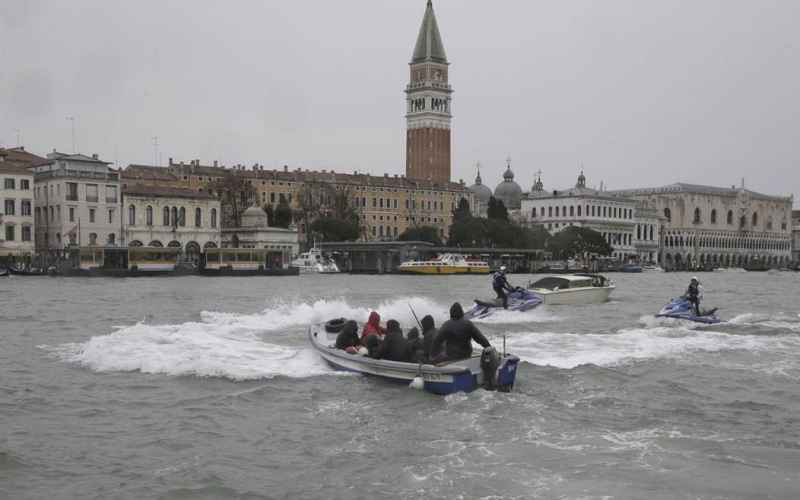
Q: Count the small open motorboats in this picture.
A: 1